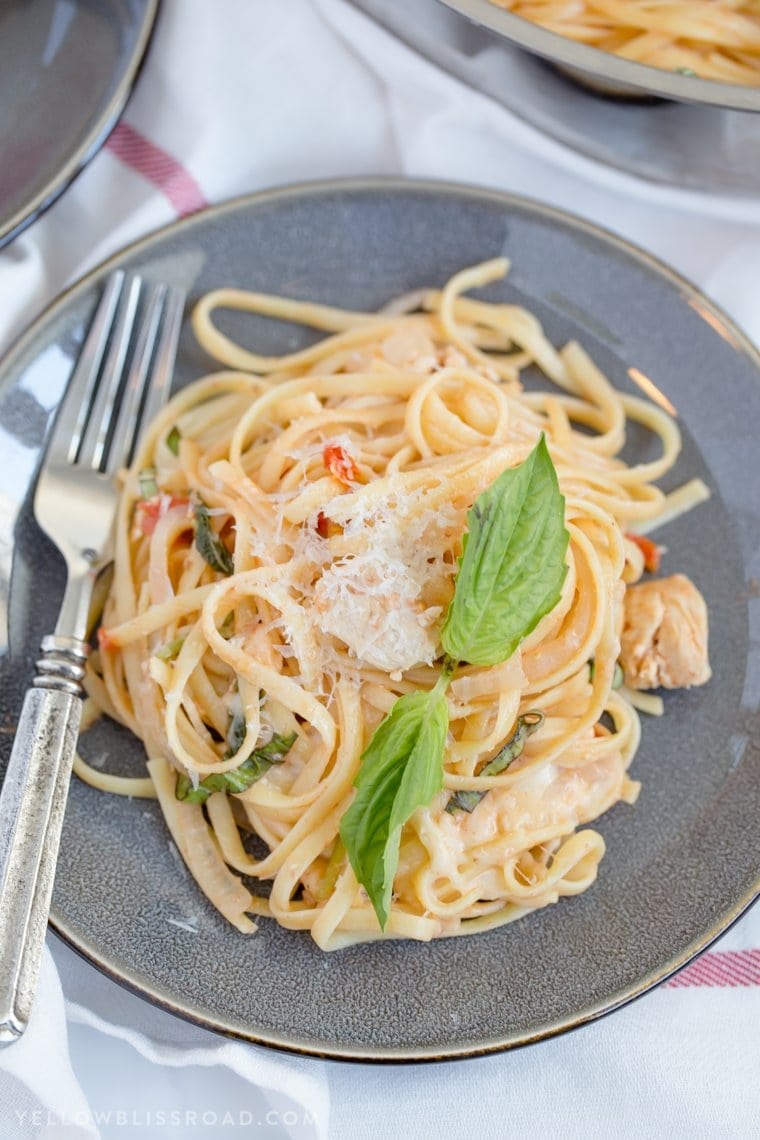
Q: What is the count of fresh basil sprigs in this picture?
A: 1